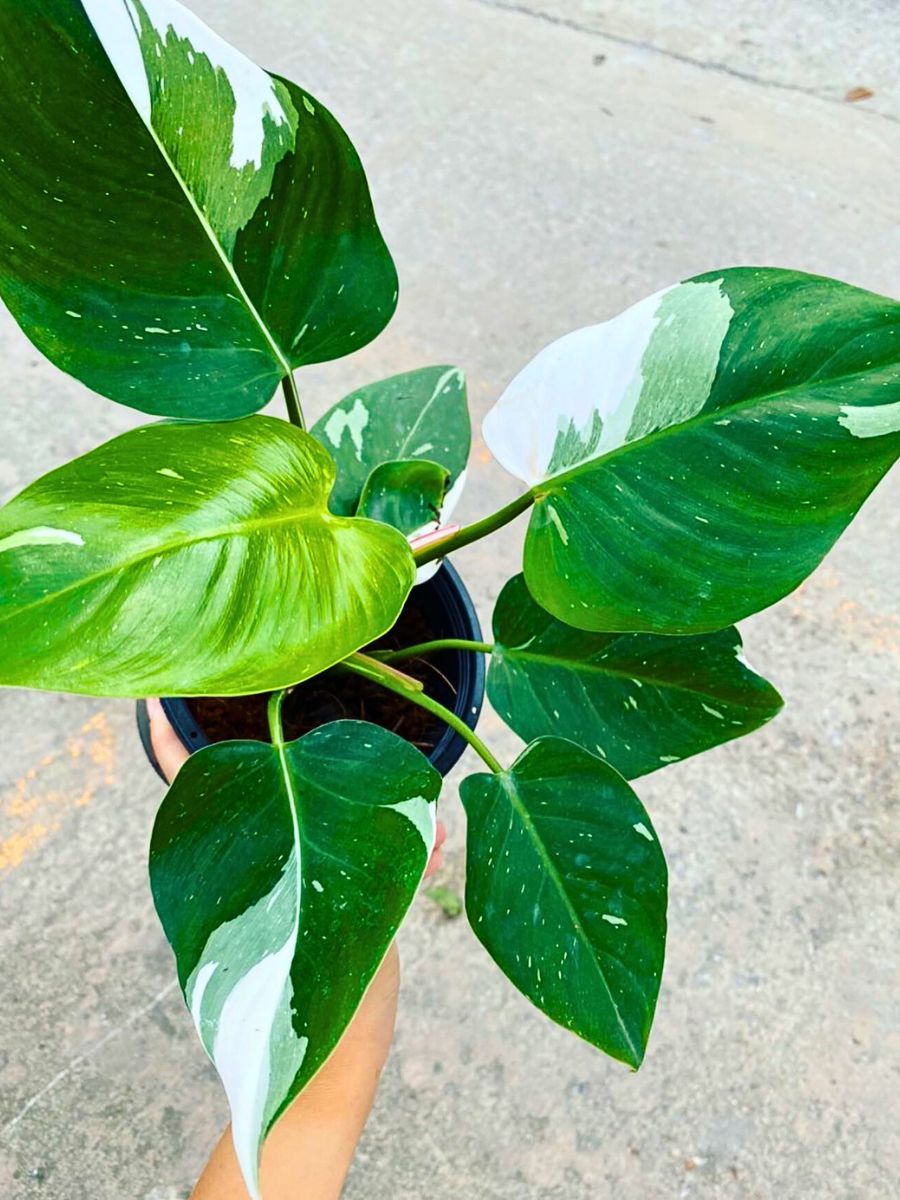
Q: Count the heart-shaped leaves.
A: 7